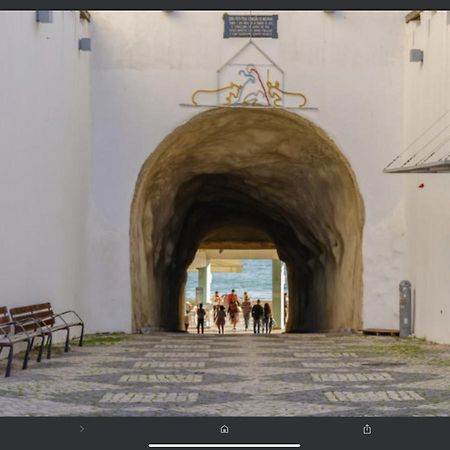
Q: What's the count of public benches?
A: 2